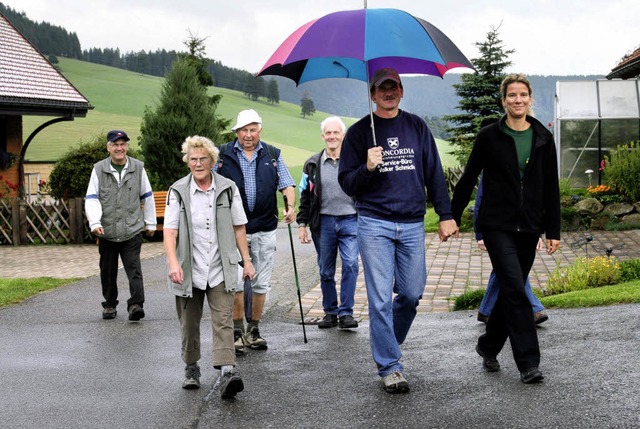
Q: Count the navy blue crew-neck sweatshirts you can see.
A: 1